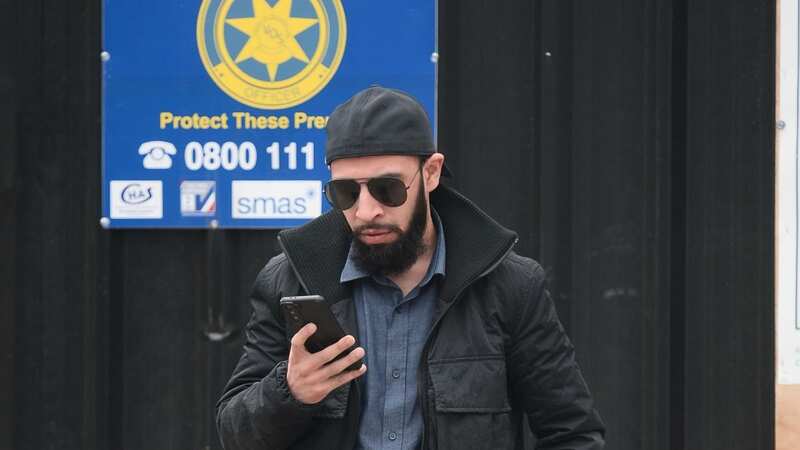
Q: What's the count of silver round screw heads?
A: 5